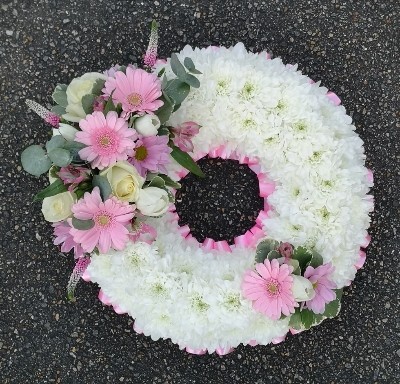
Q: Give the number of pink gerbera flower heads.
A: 4